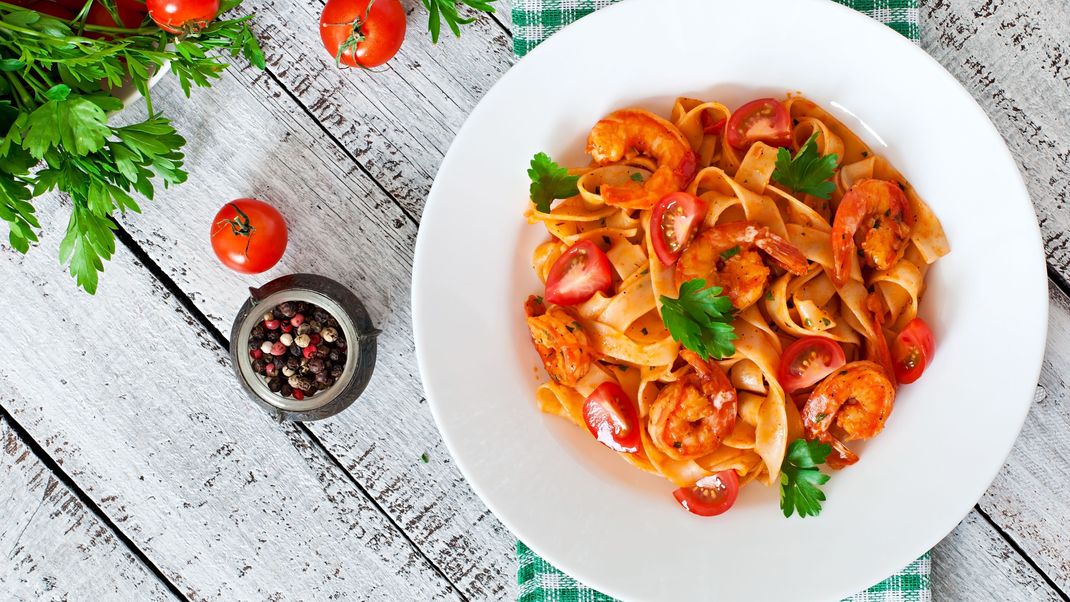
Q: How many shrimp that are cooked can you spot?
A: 6